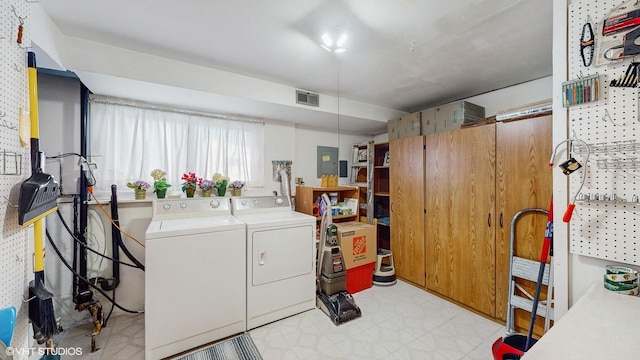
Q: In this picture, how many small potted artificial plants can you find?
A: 6